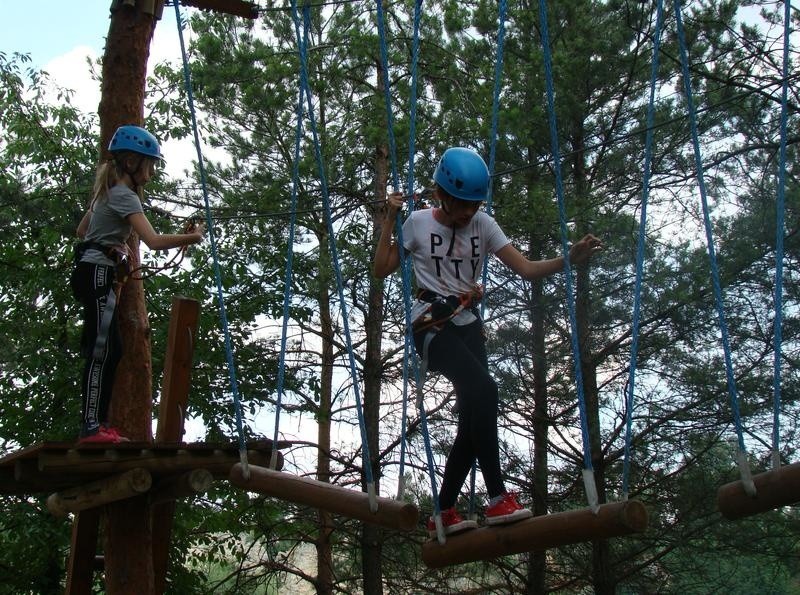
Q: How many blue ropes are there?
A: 10